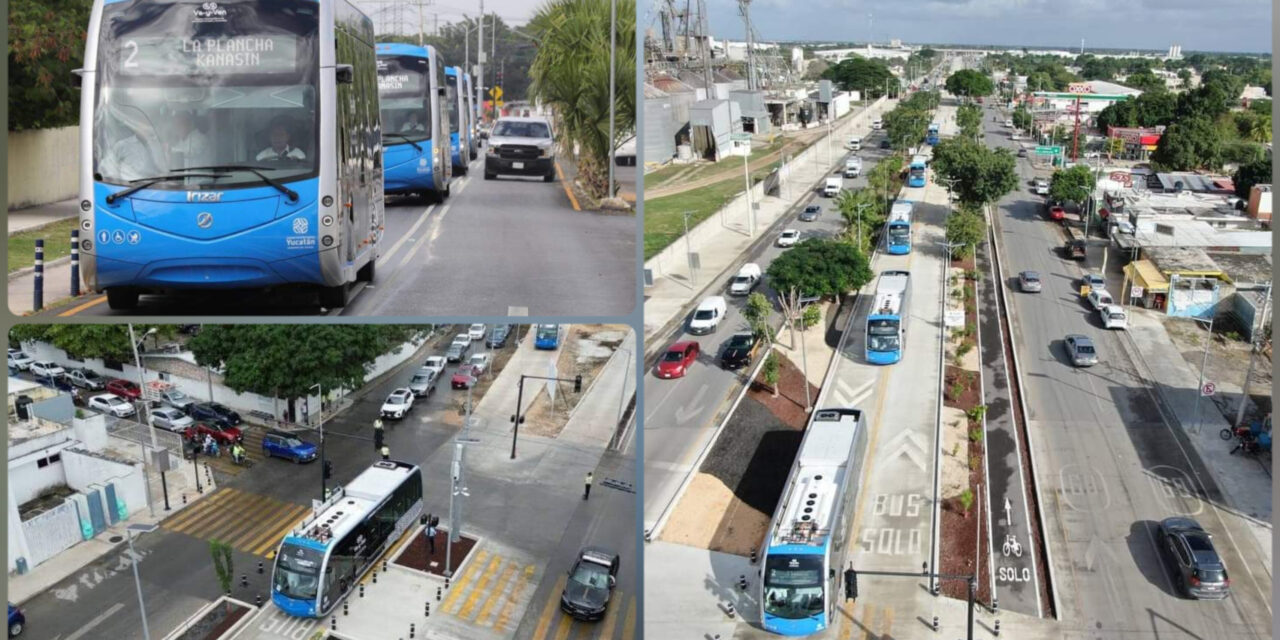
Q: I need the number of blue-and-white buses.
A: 11